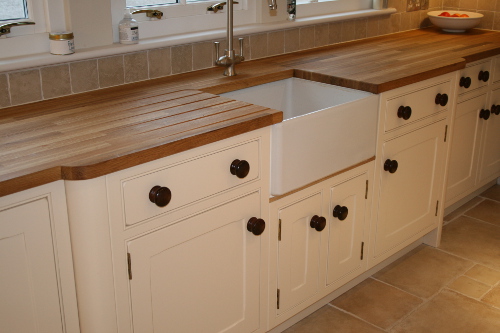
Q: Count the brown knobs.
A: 12